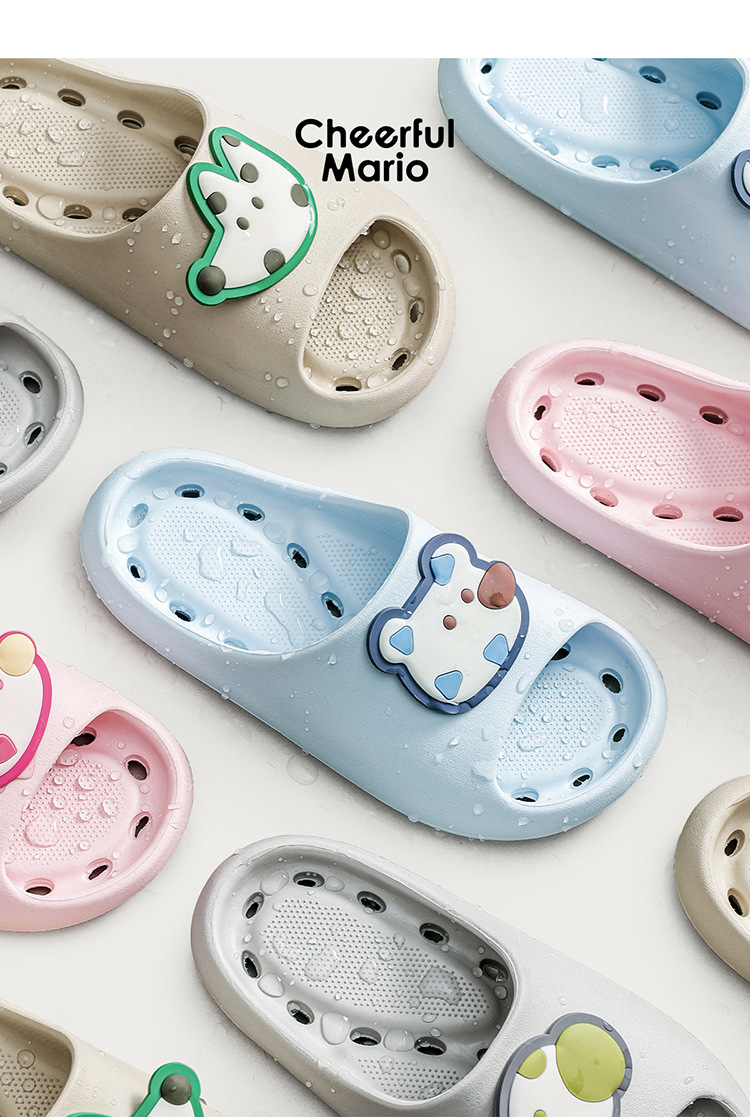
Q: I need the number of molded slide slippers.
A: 9